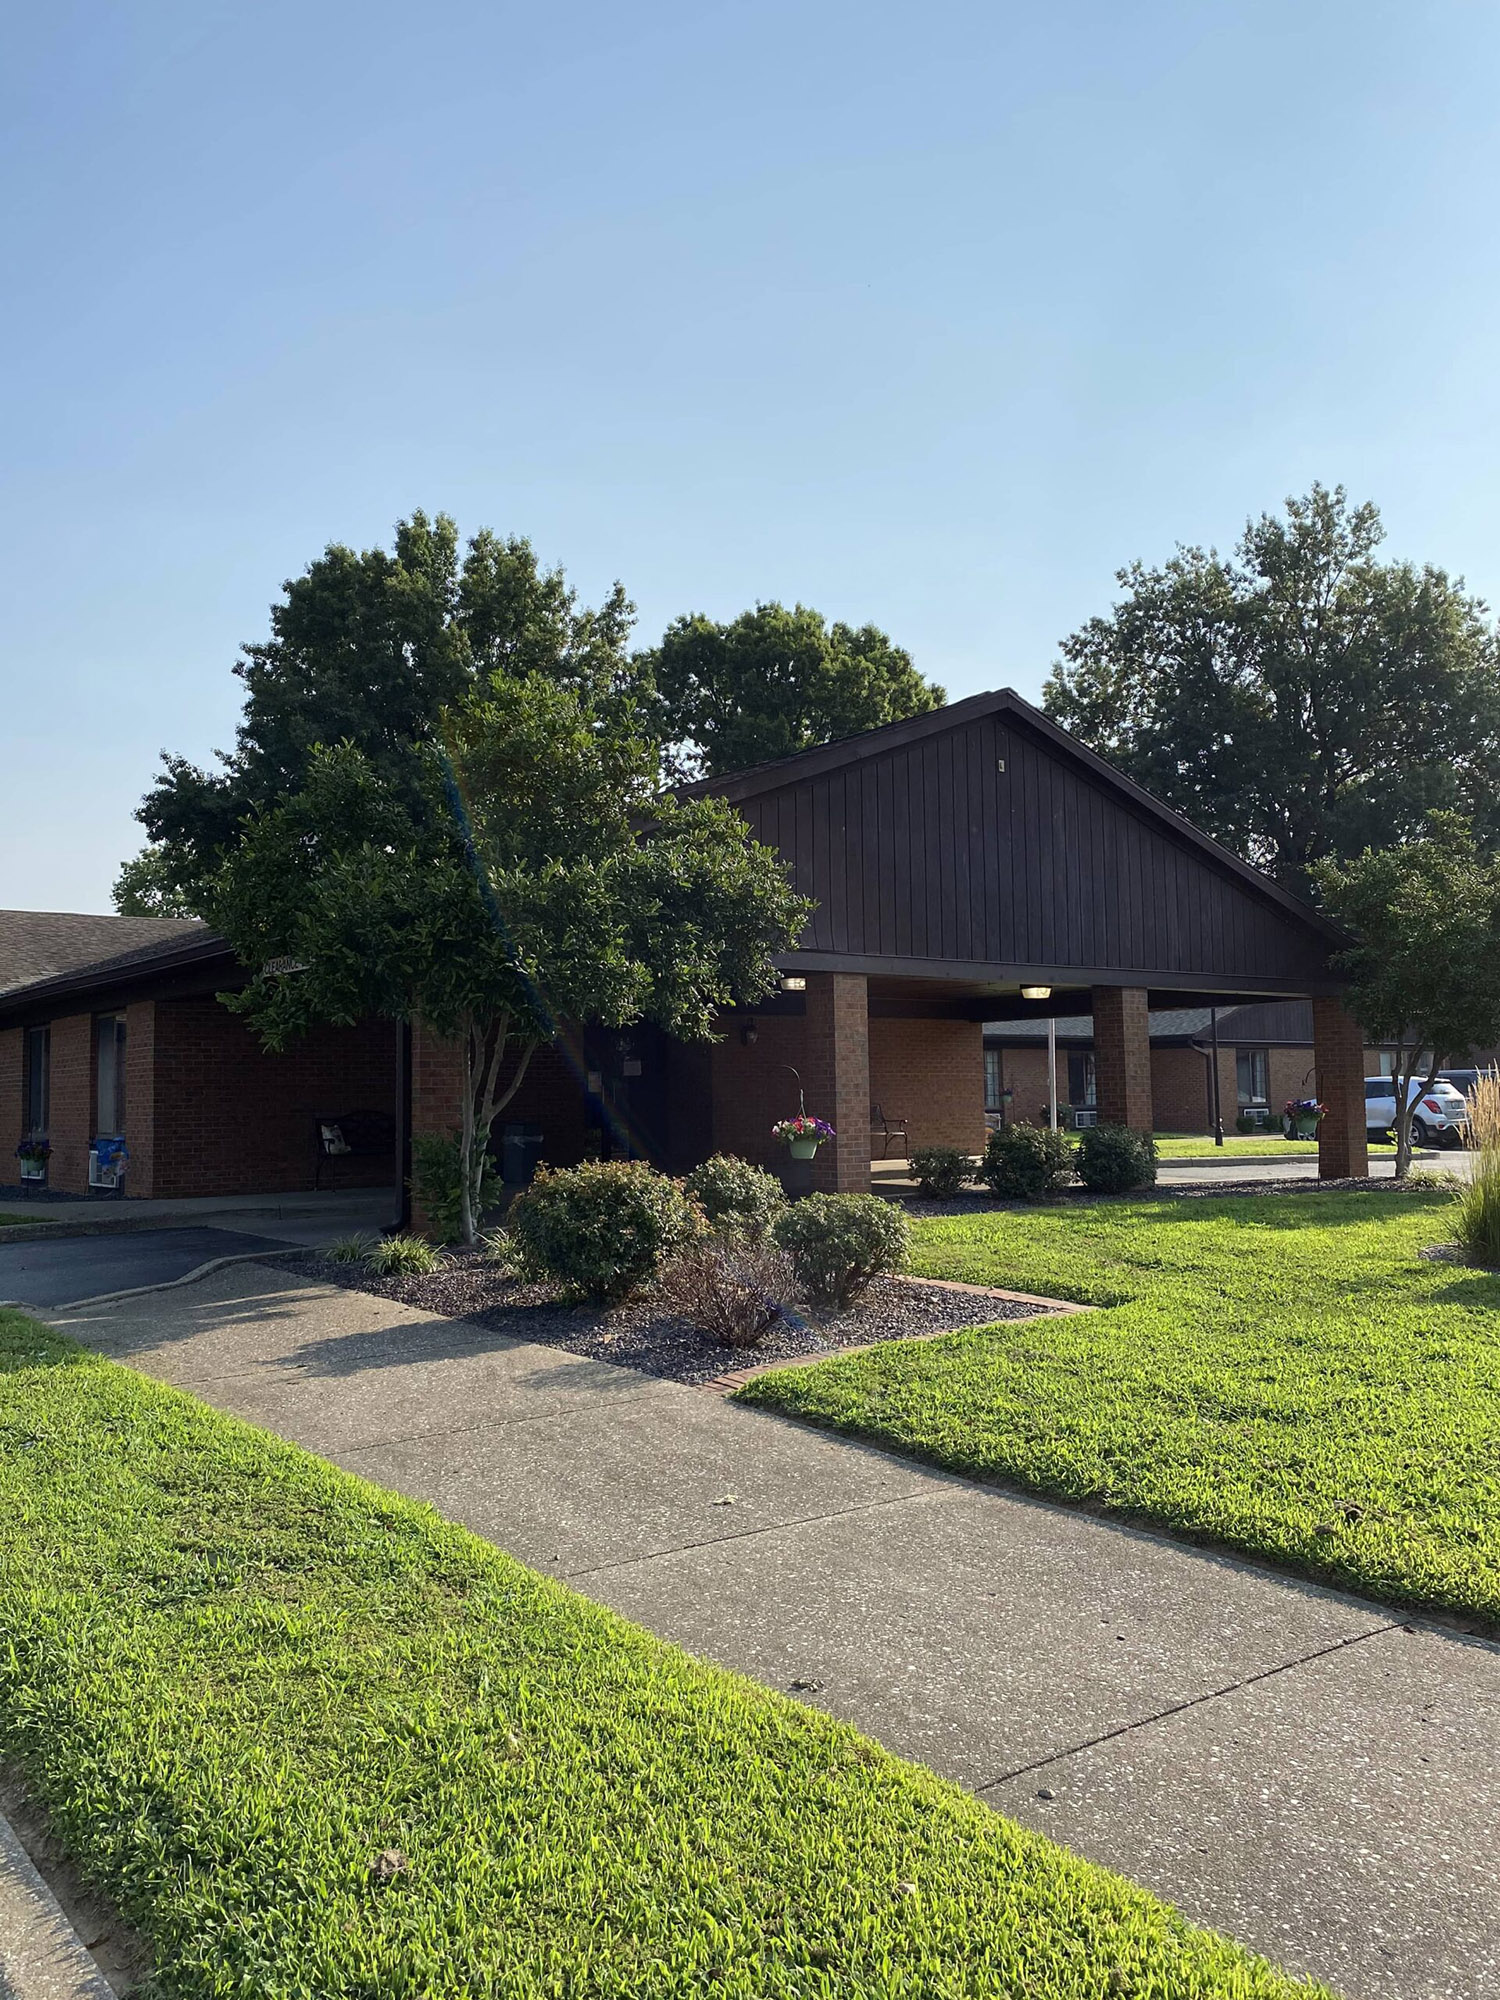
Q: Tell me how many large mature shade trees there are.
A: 3